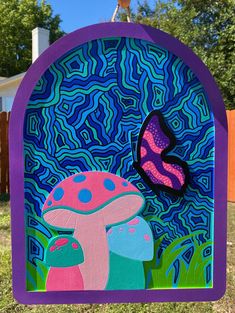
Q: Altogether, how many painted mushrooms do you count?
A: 3